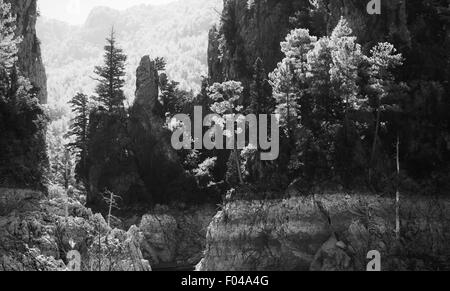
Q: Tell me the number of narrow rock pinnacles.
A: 1